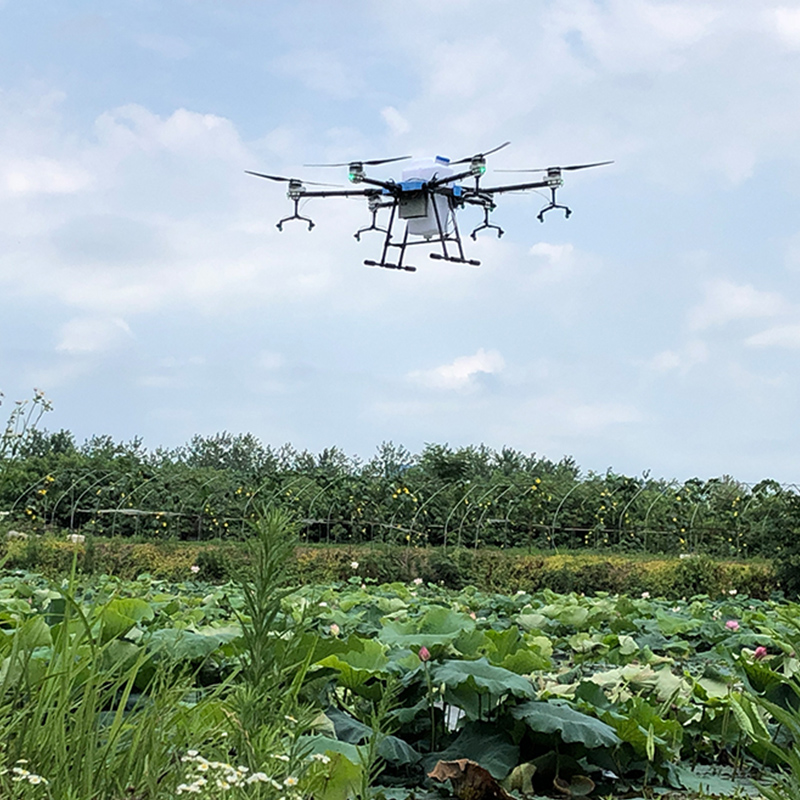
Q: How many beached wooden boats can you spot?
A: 0